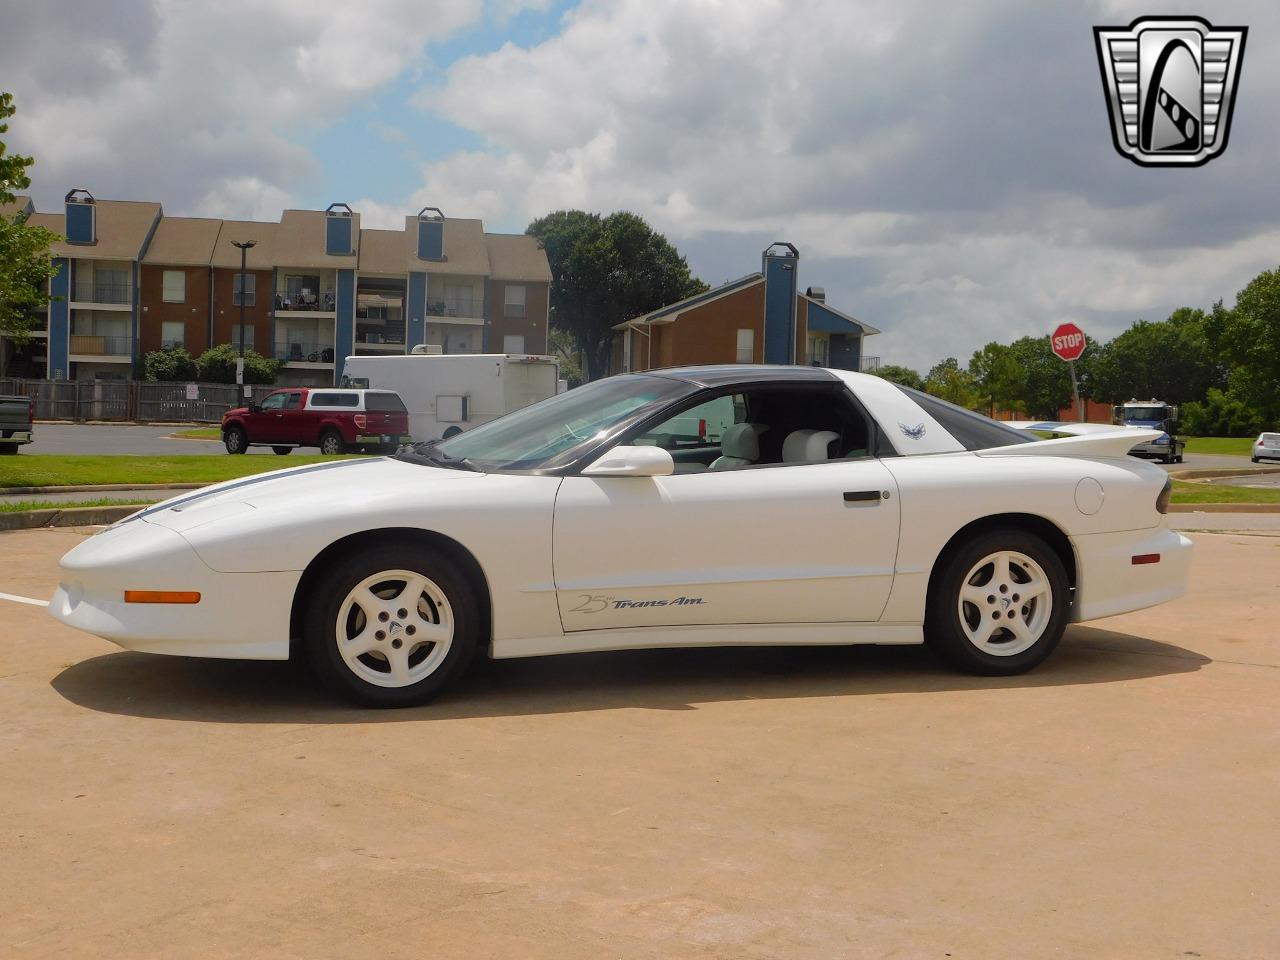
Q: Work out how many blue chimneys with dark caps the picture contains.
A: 4